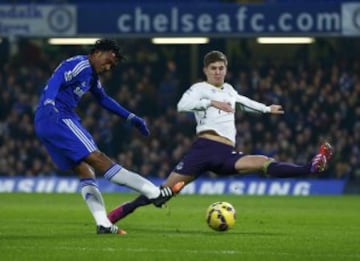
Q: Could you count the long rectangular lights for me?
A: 3